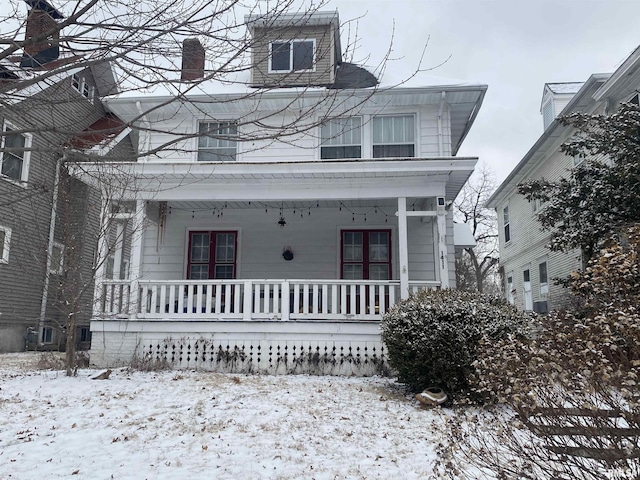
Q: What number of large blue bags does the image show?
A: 0